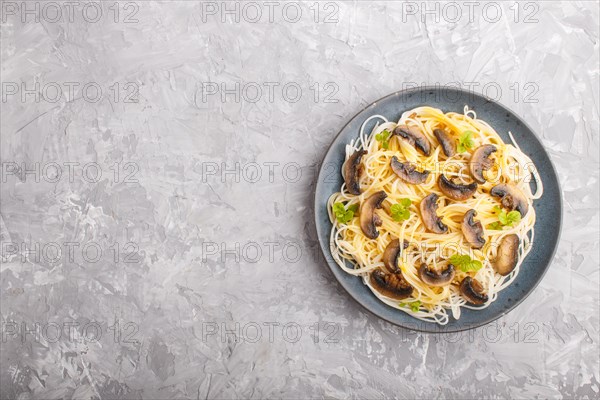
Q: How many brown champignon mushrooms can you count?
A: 15